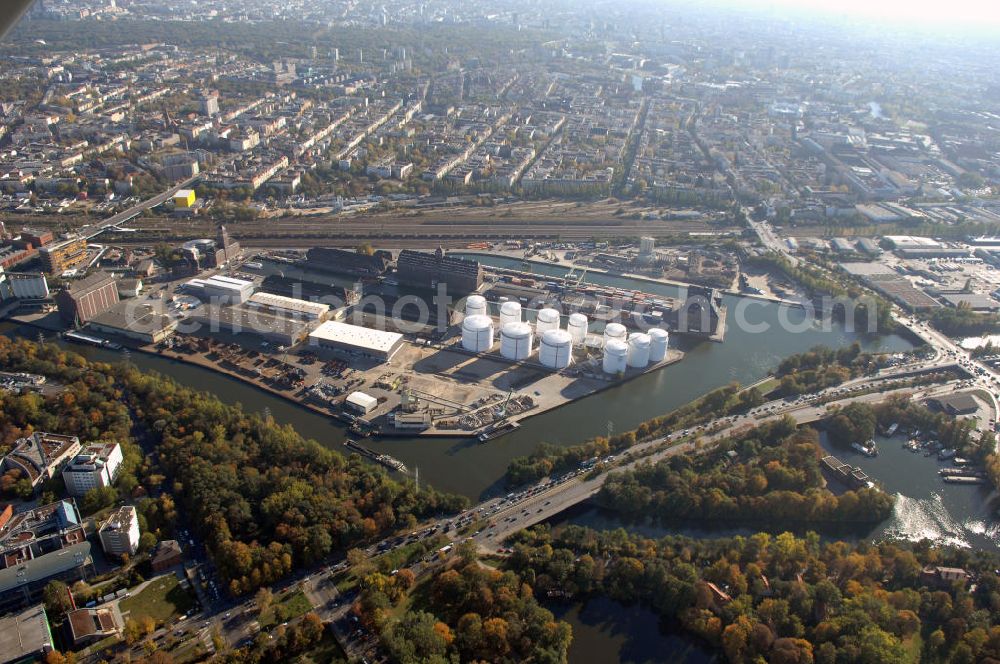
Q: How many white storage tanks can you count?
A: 11